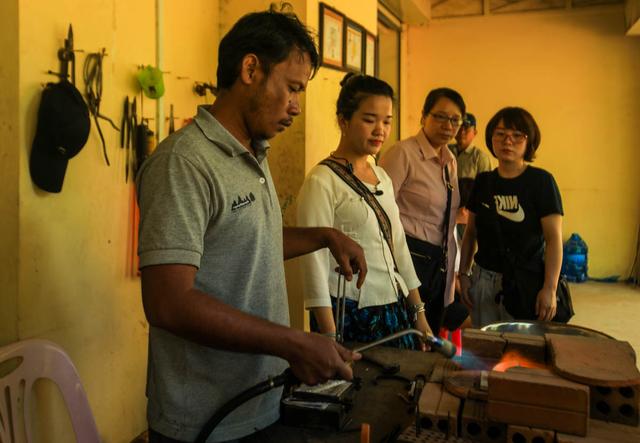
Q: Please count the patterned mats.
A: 0